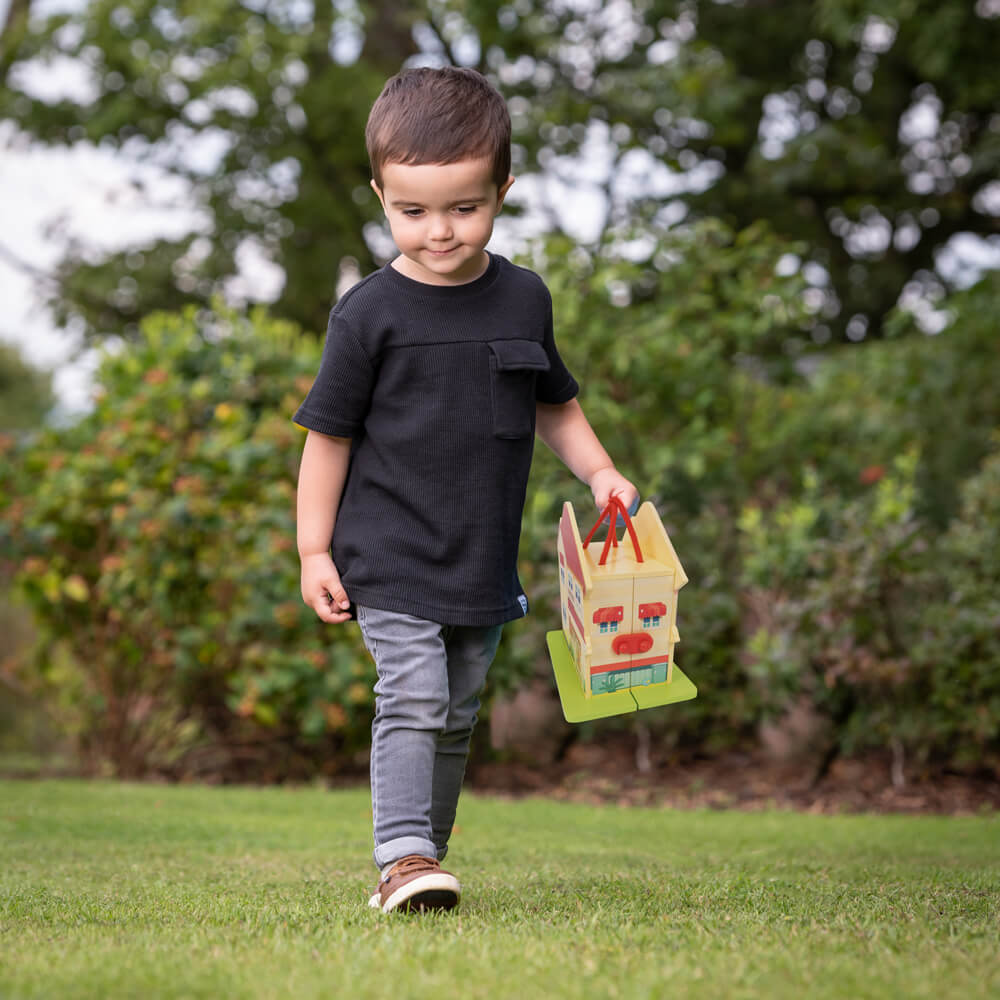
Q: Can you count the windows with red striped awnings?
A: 2